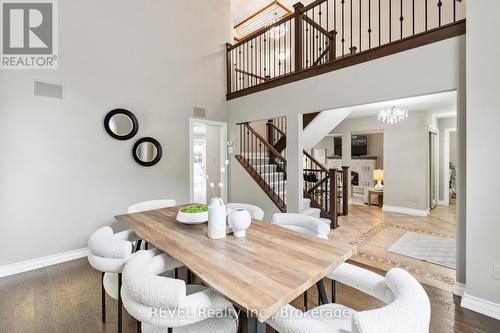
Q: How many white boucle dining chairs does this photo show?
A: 6